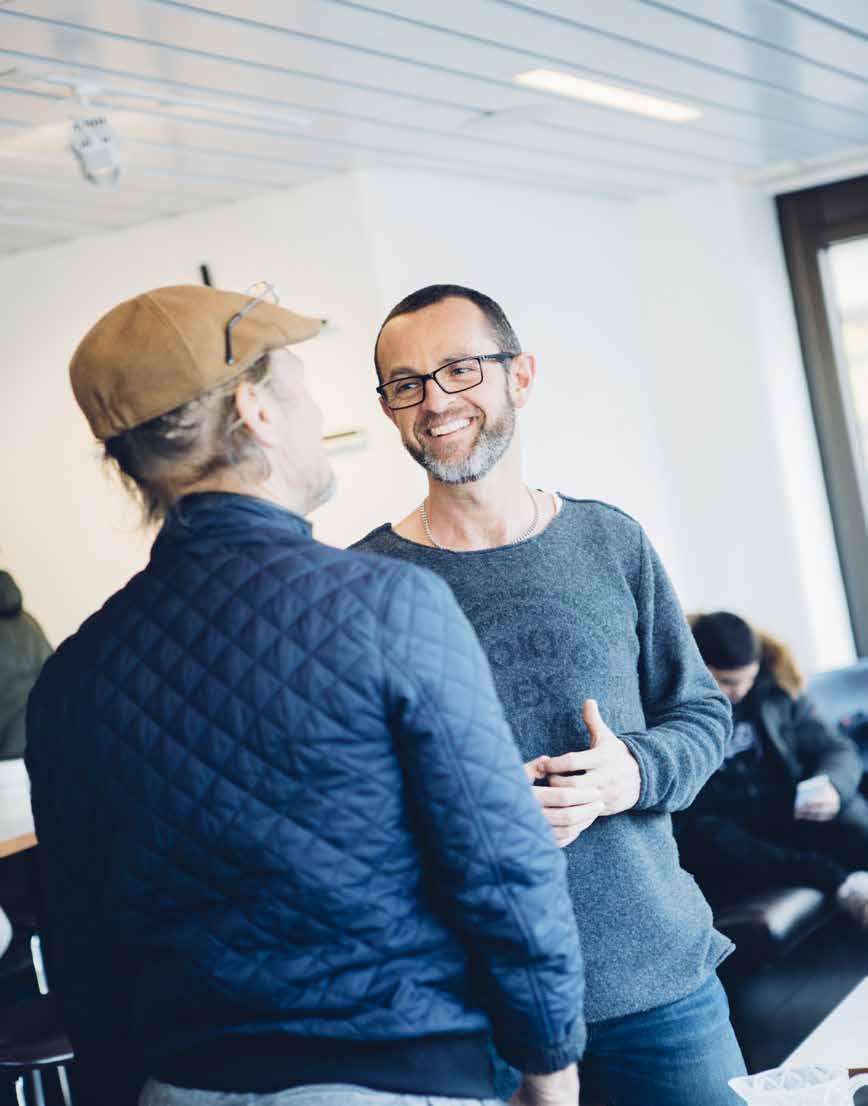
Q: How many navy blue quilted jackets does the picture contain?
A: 1